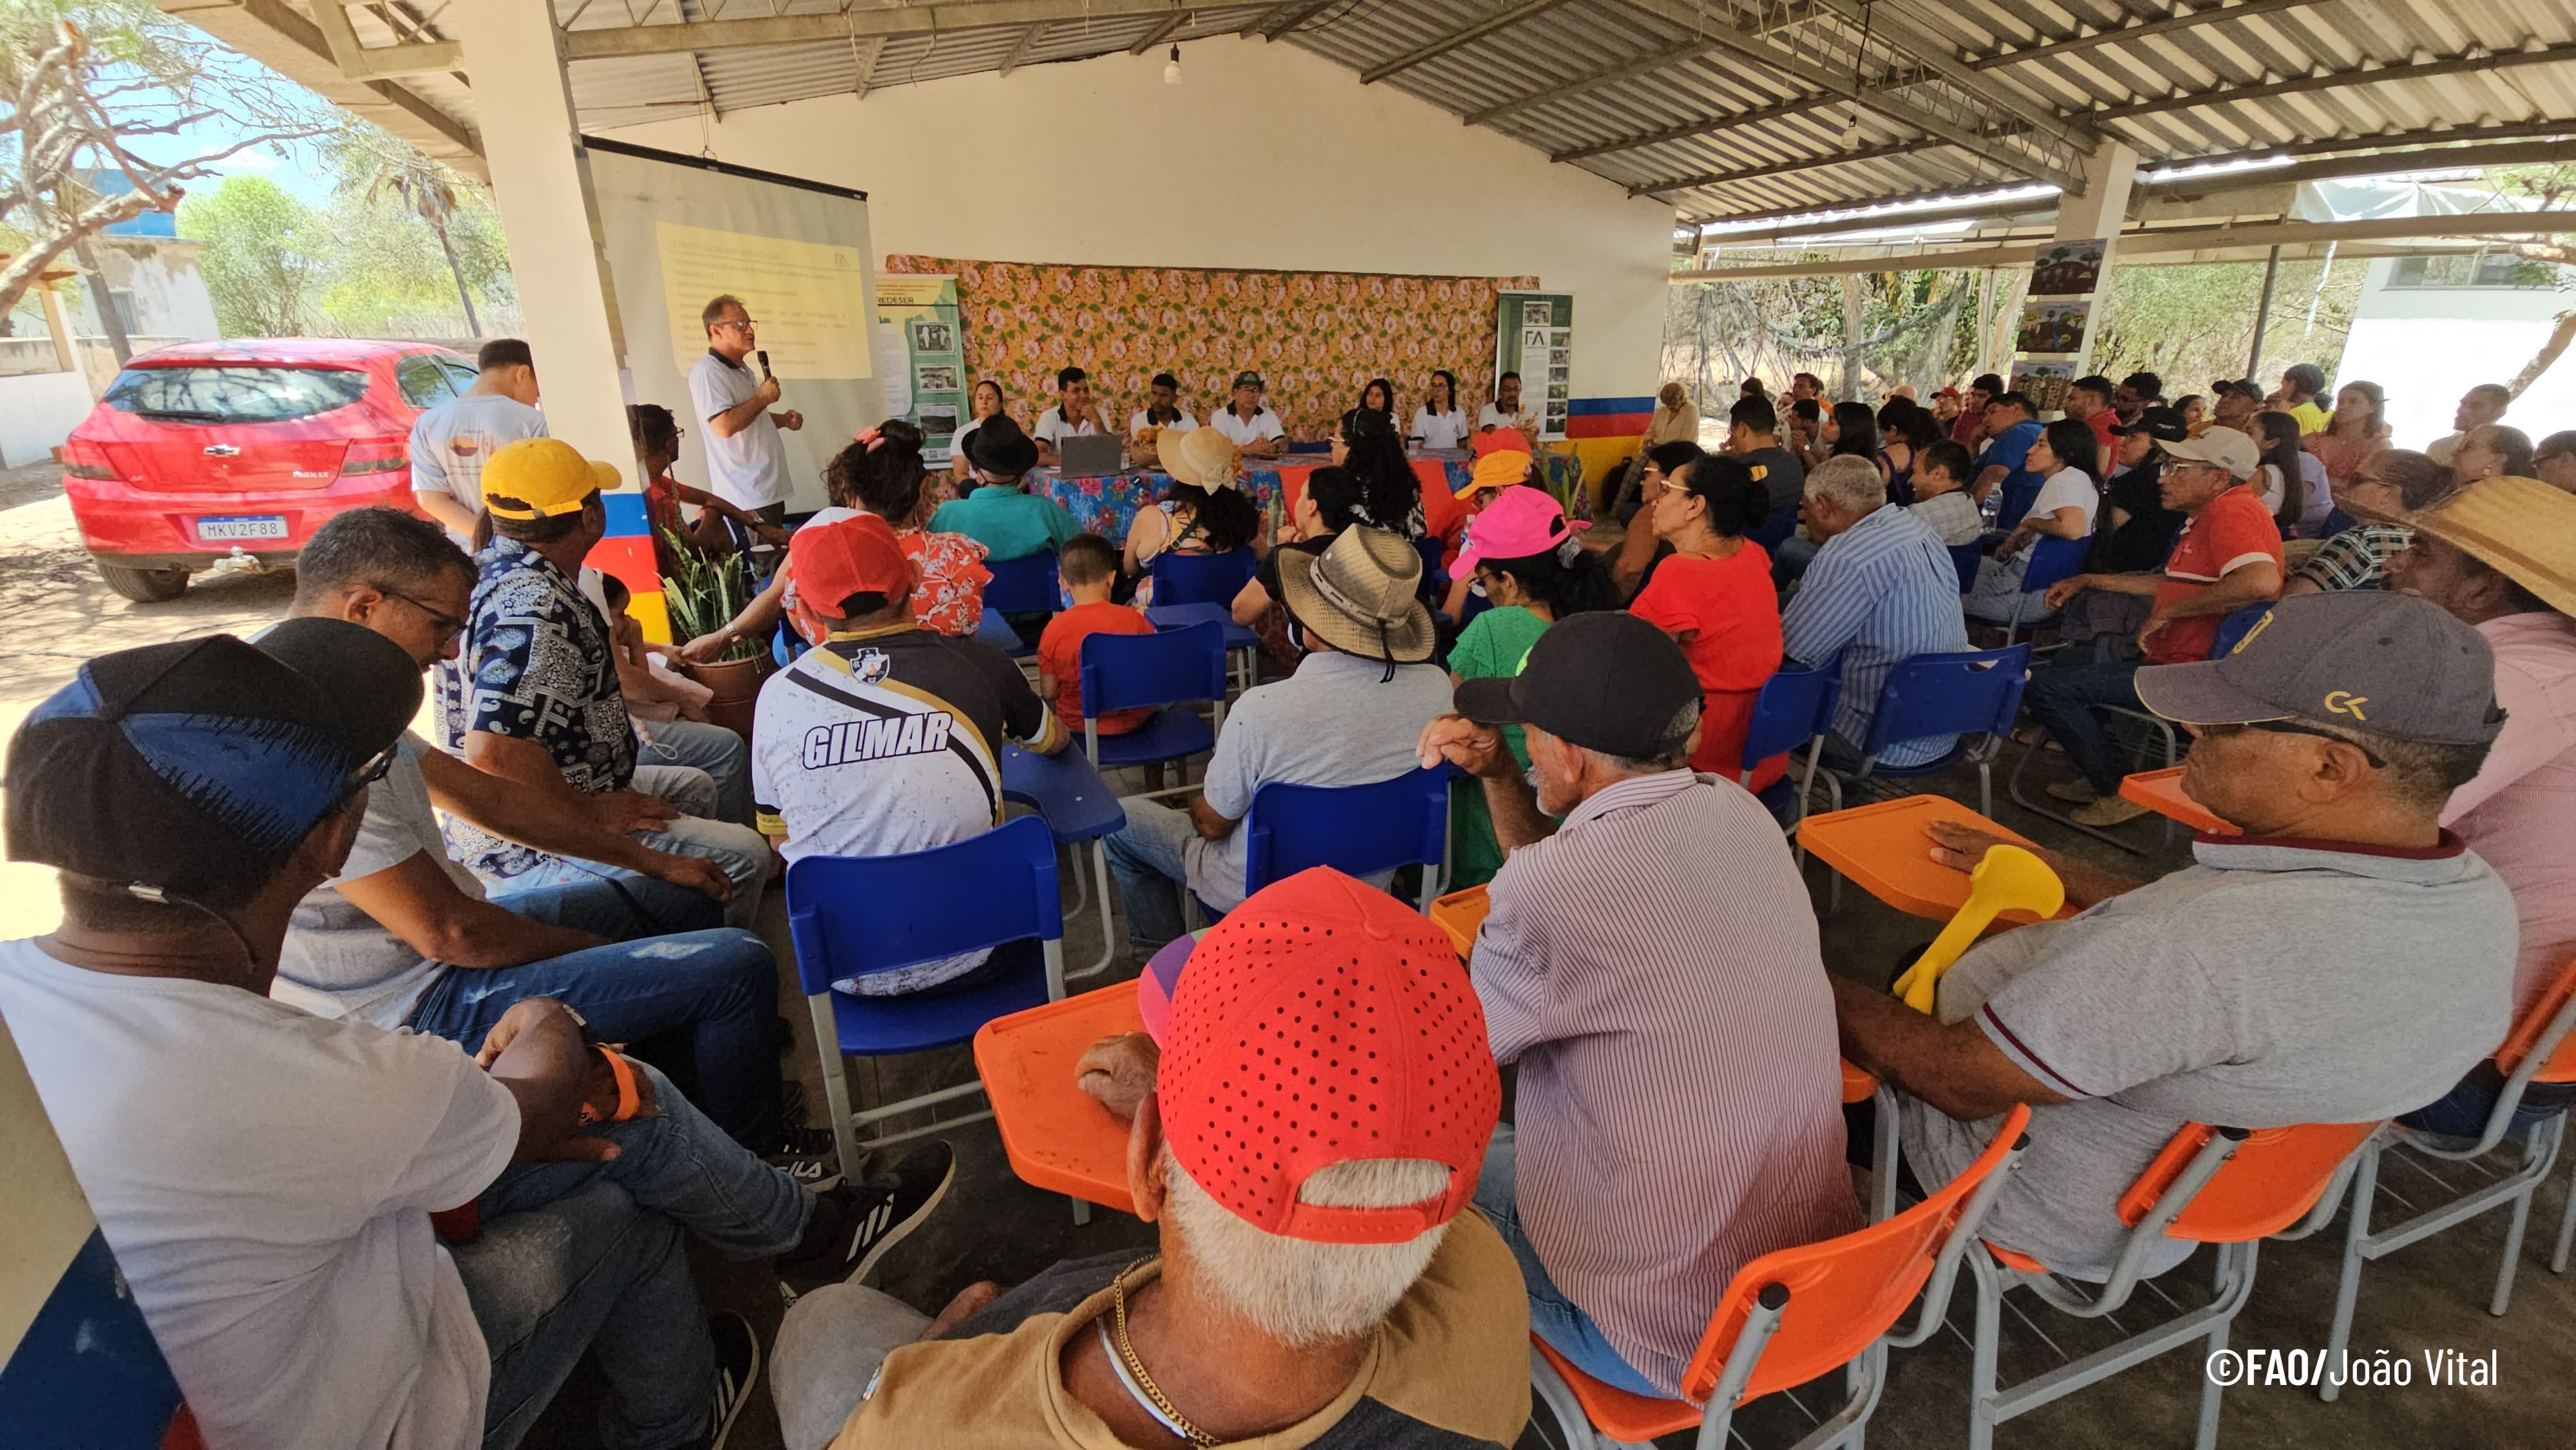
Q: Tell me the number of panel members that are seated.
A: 7